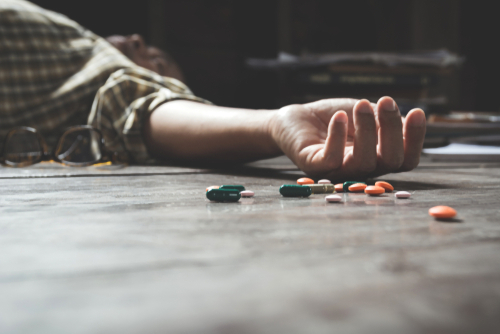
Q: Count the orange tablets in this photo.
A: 7